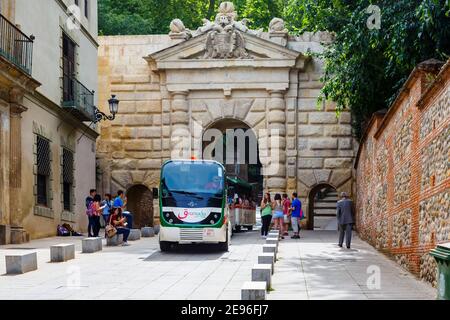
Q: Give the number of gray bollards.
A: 14